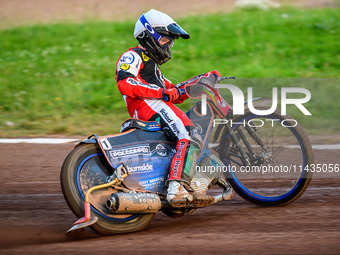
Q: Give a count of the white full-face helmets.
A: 1